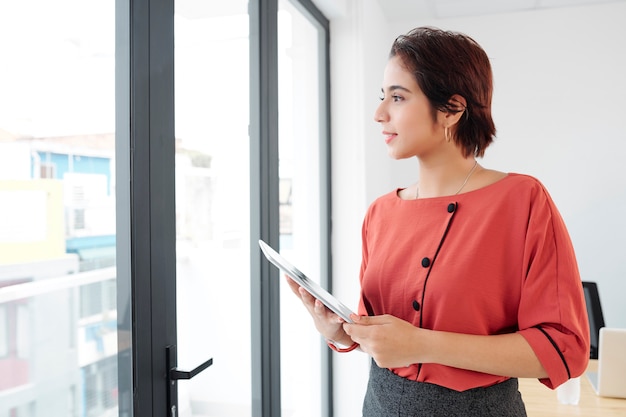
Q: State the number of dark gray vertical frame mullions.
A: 3